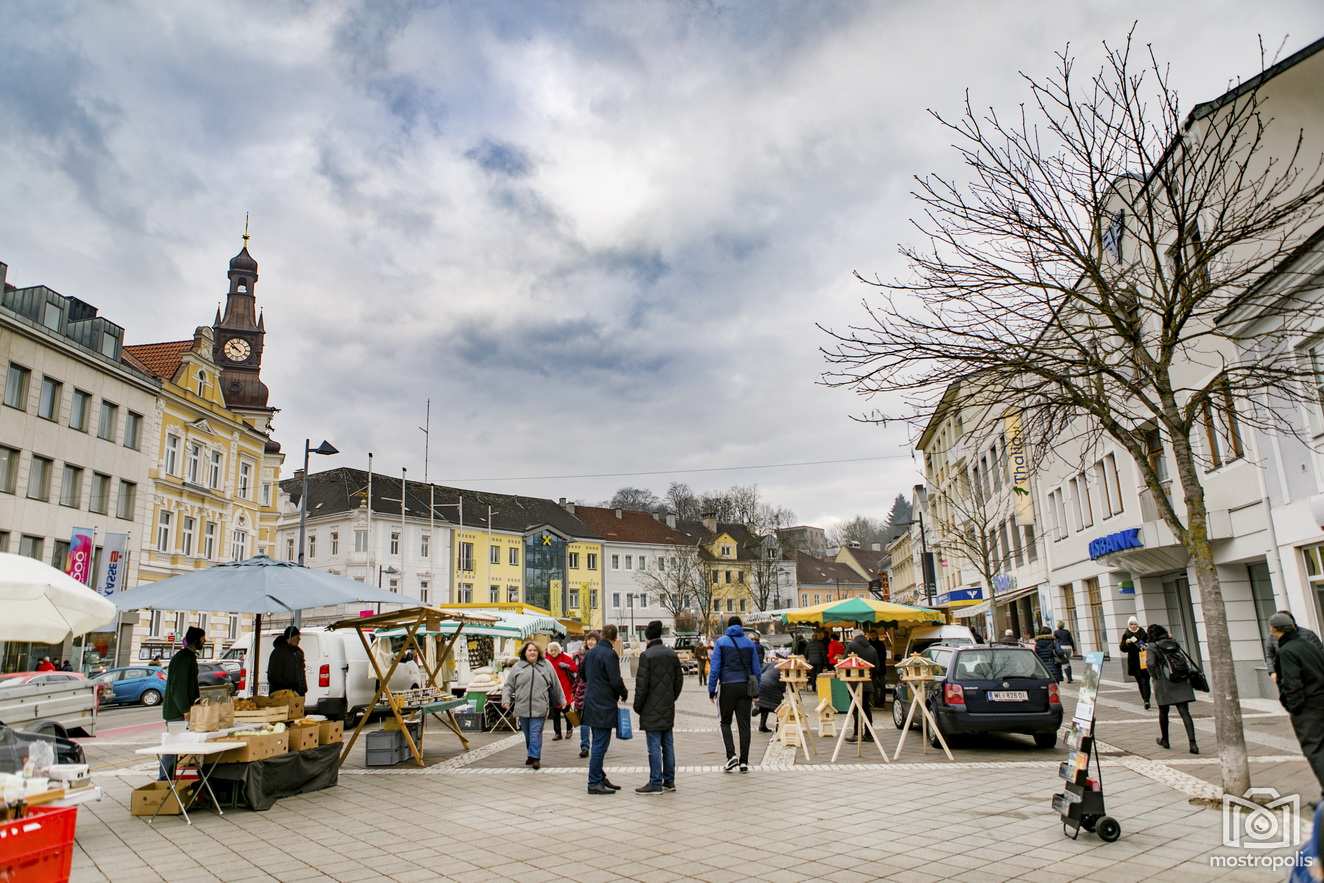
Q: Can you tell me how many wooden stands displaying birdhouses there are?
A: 3